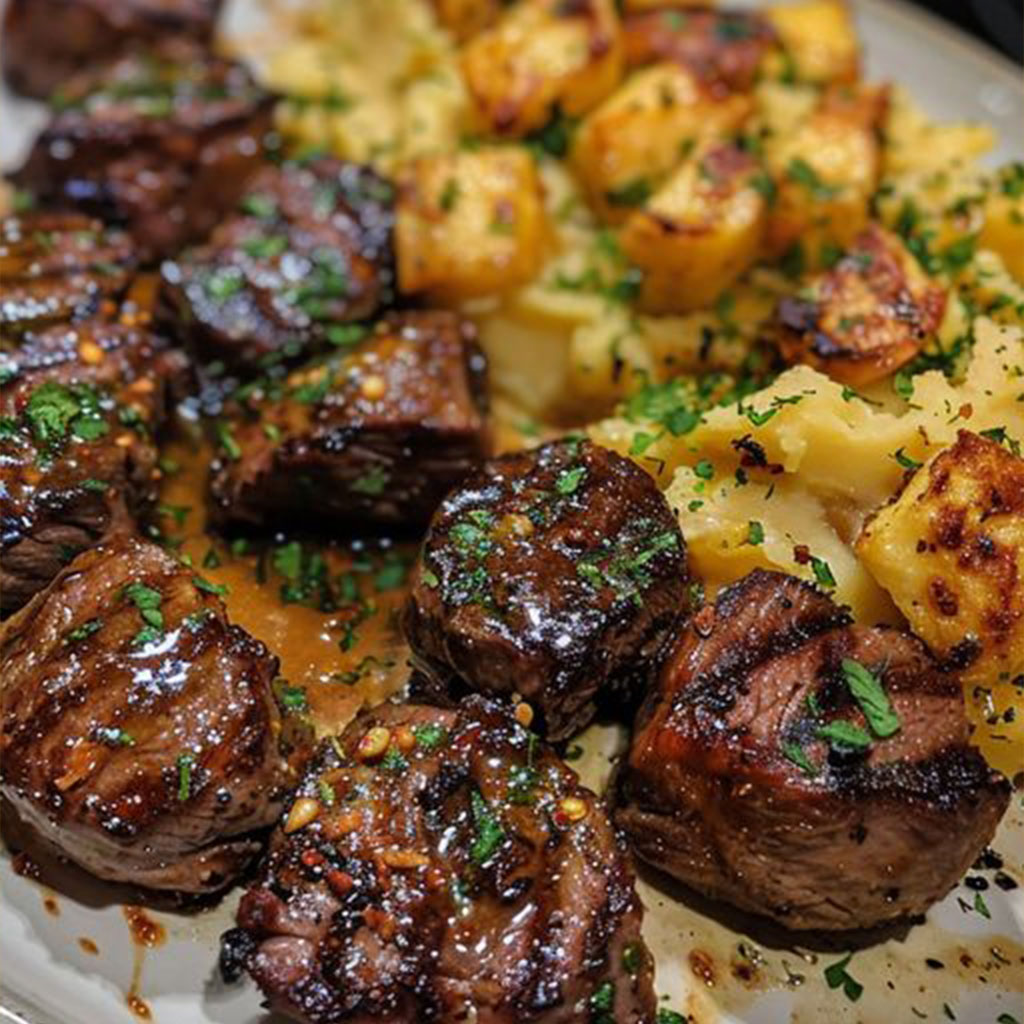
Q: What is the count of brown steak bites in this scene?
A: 10